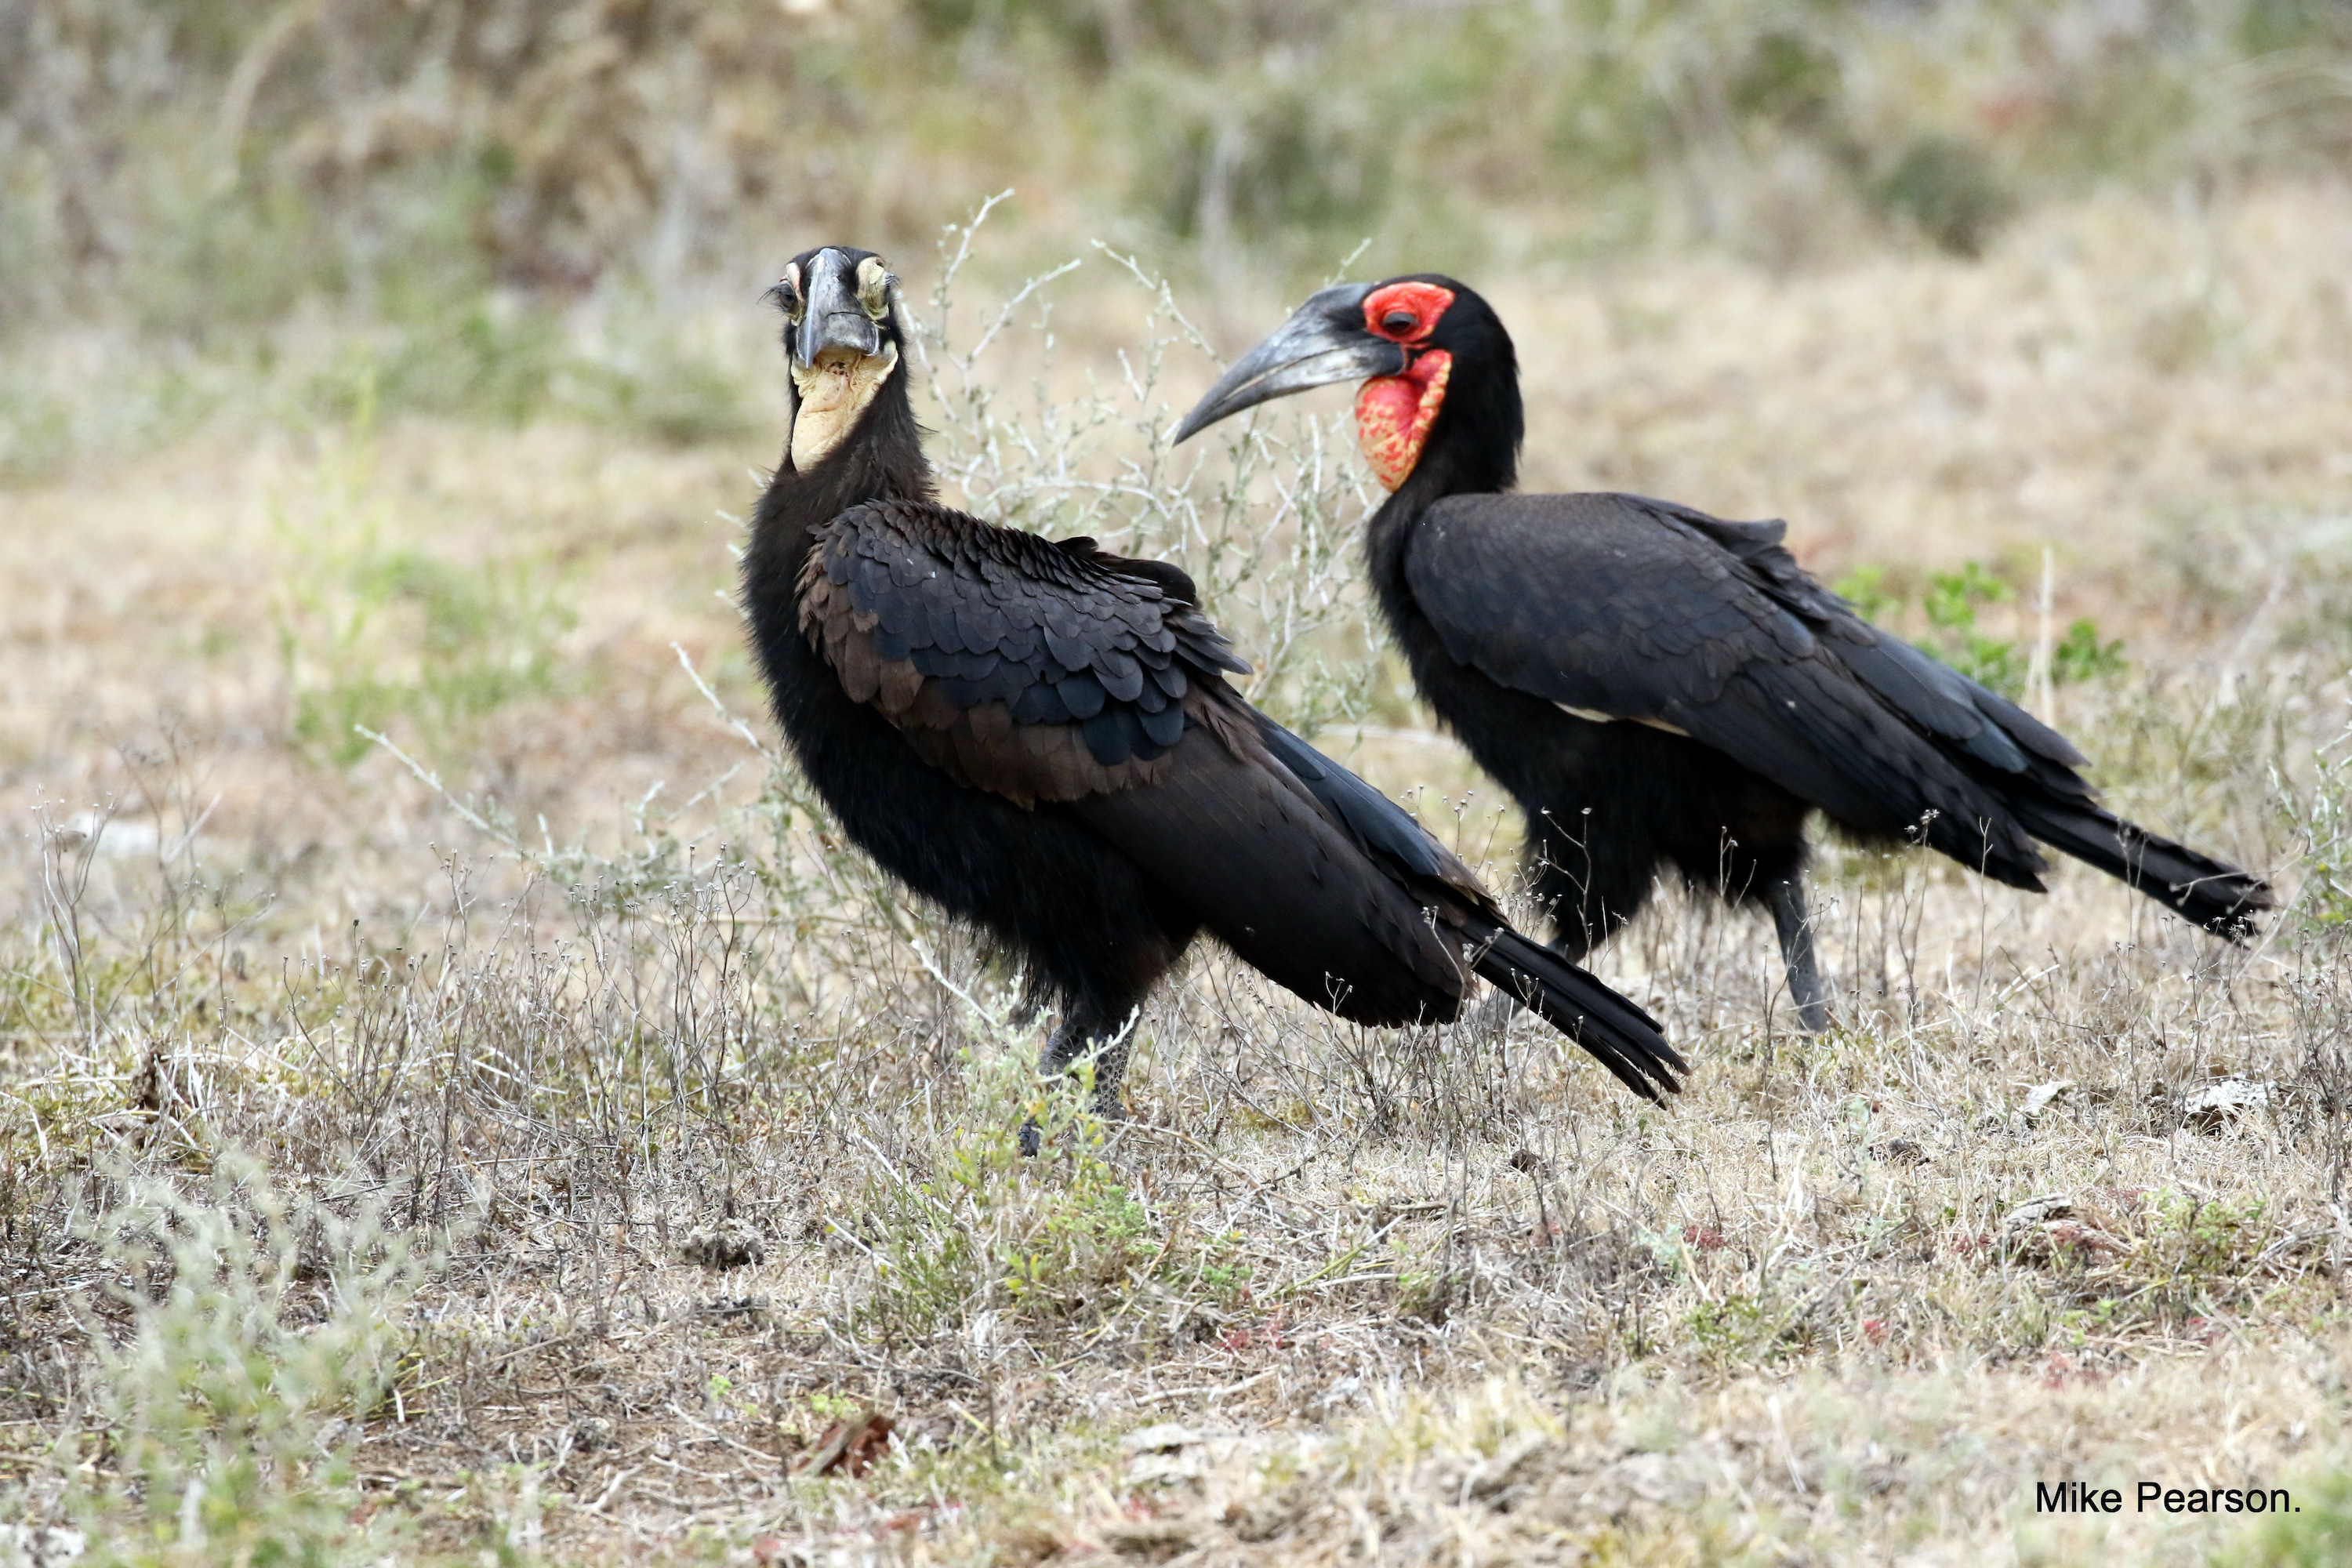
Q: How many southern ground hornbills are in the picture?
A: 2